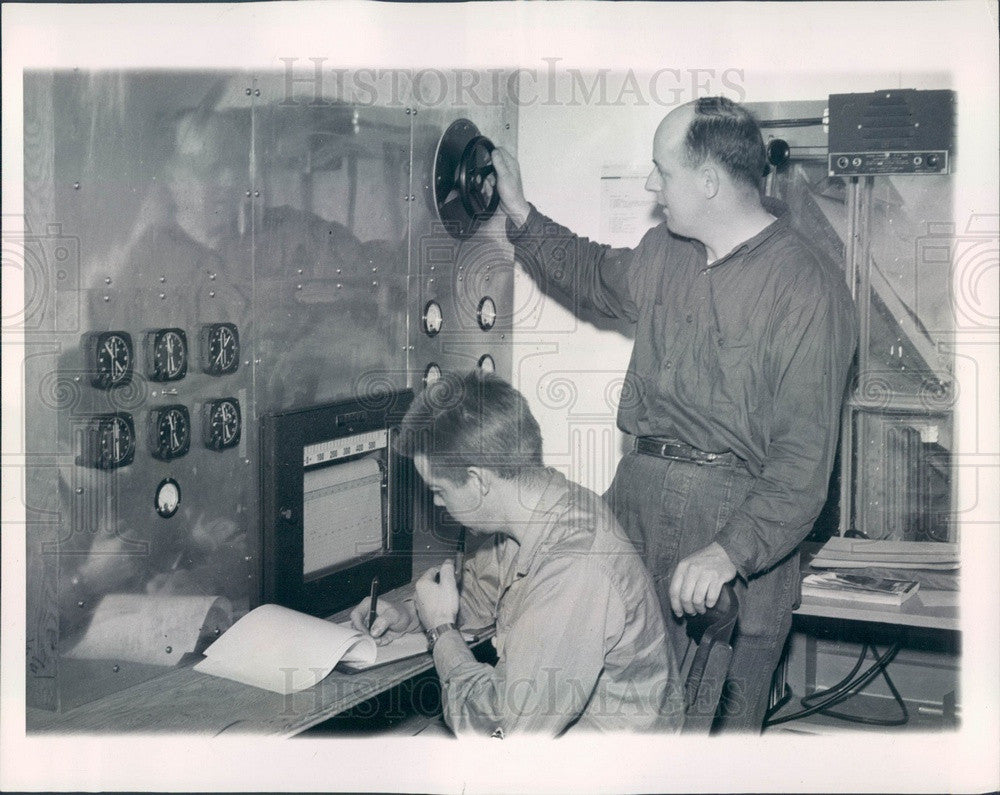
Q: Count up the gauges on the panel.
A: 11